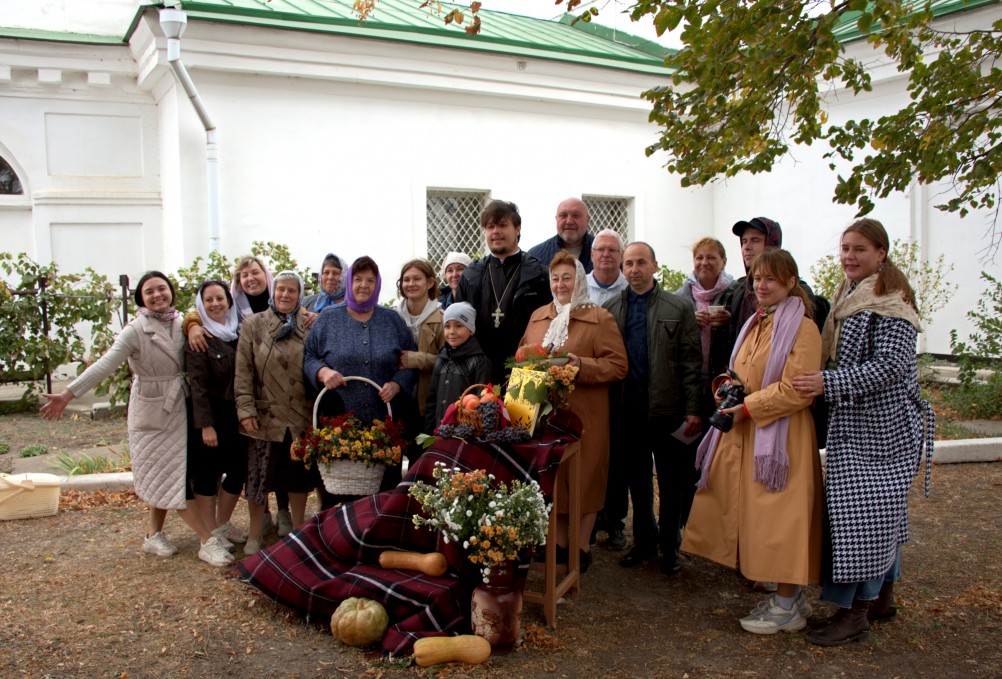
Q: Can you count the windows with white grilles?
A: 2